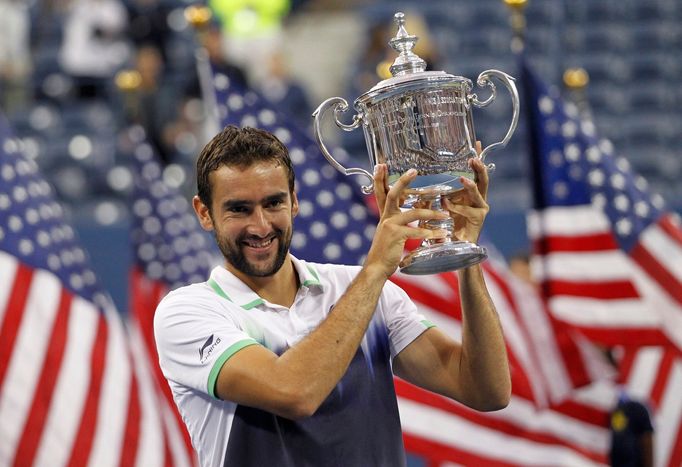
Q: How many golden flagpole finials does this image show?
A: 5